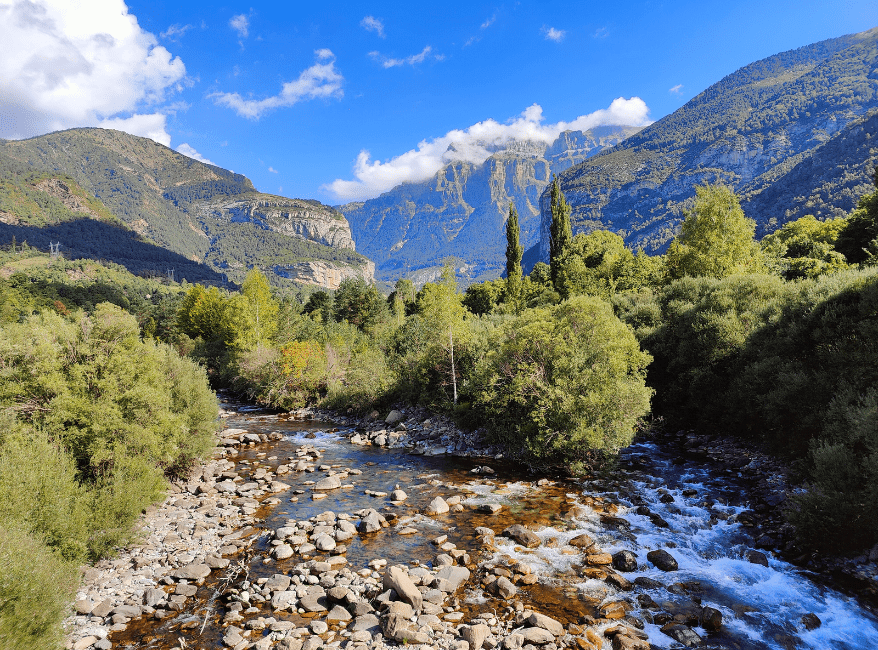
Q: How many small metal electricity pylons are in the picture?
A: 2